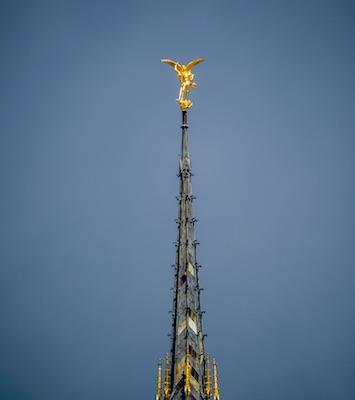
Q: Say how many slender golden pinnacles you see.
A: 5